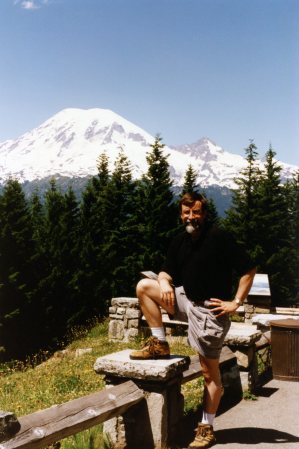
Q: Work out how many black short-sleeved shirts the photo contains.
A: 1